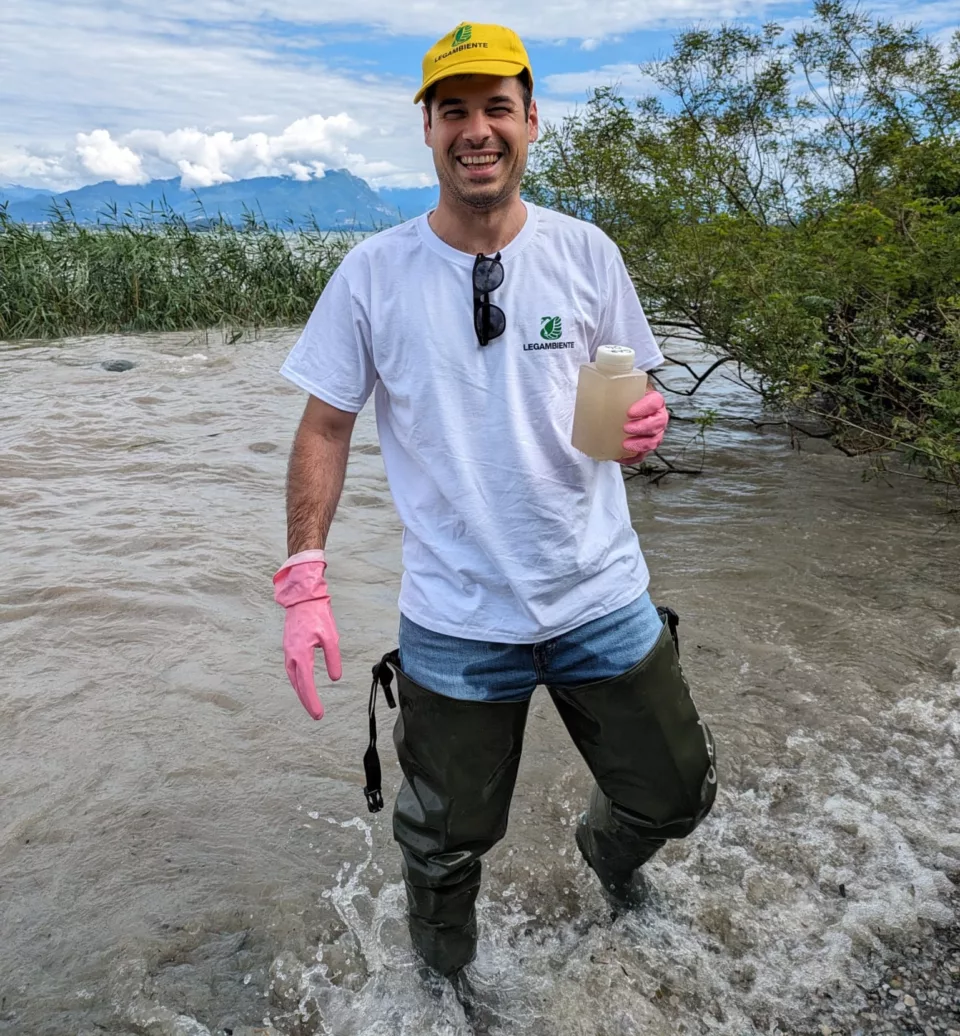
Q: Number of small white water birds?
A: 0